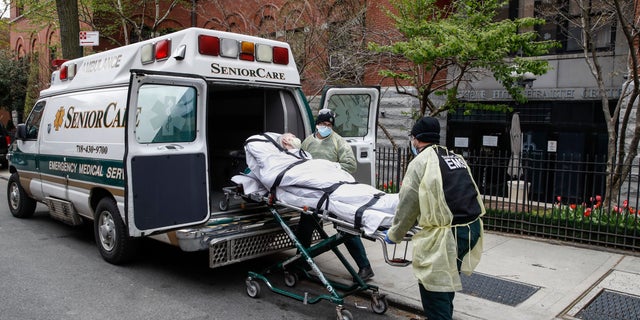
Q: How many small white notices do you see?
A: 3